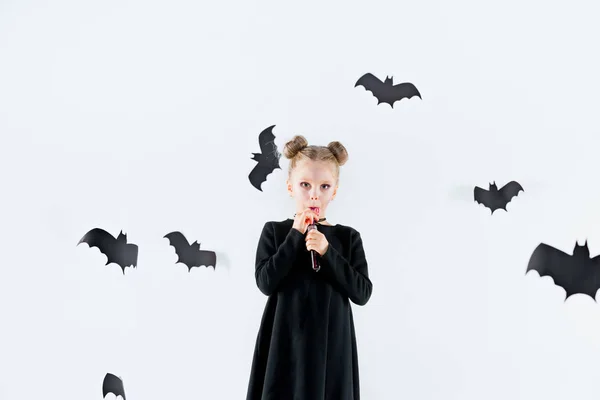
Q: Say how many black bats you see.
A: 7